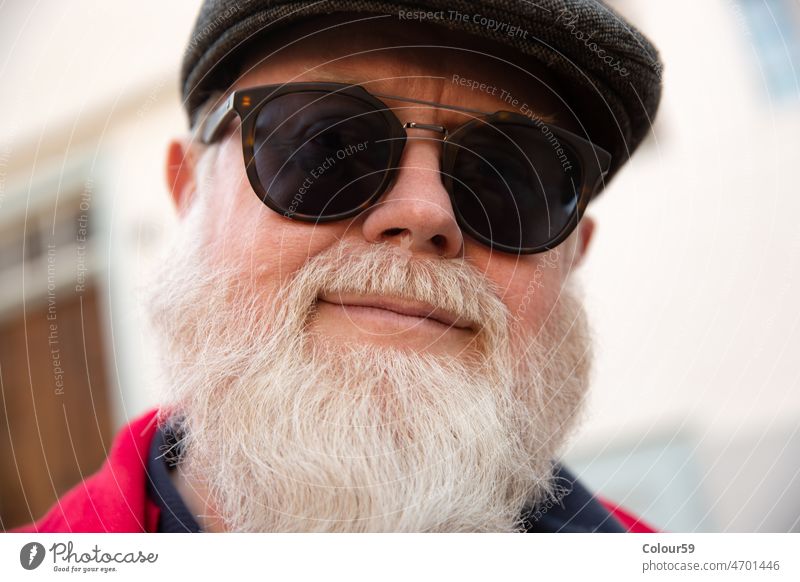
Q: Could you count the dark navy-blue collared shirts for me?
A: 1